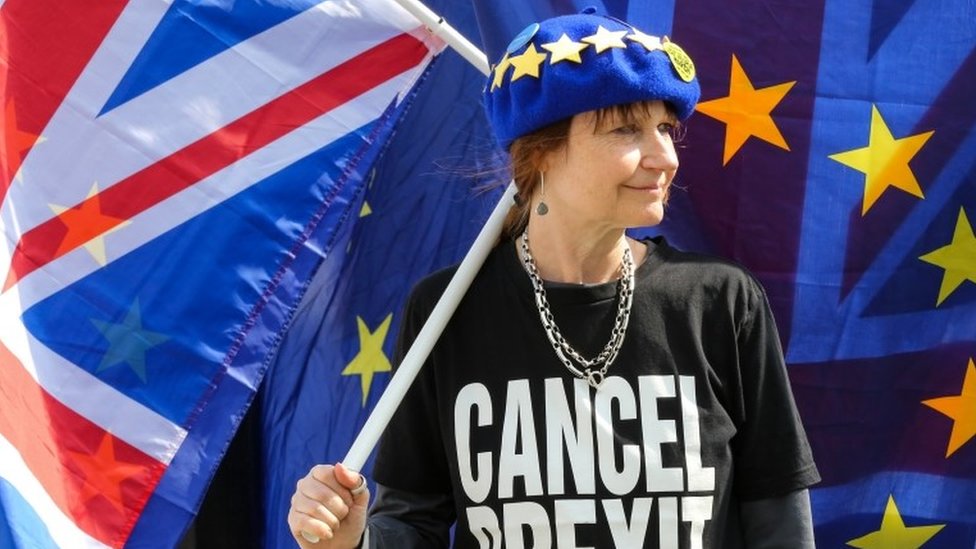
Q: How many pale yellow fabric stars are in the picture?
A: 5